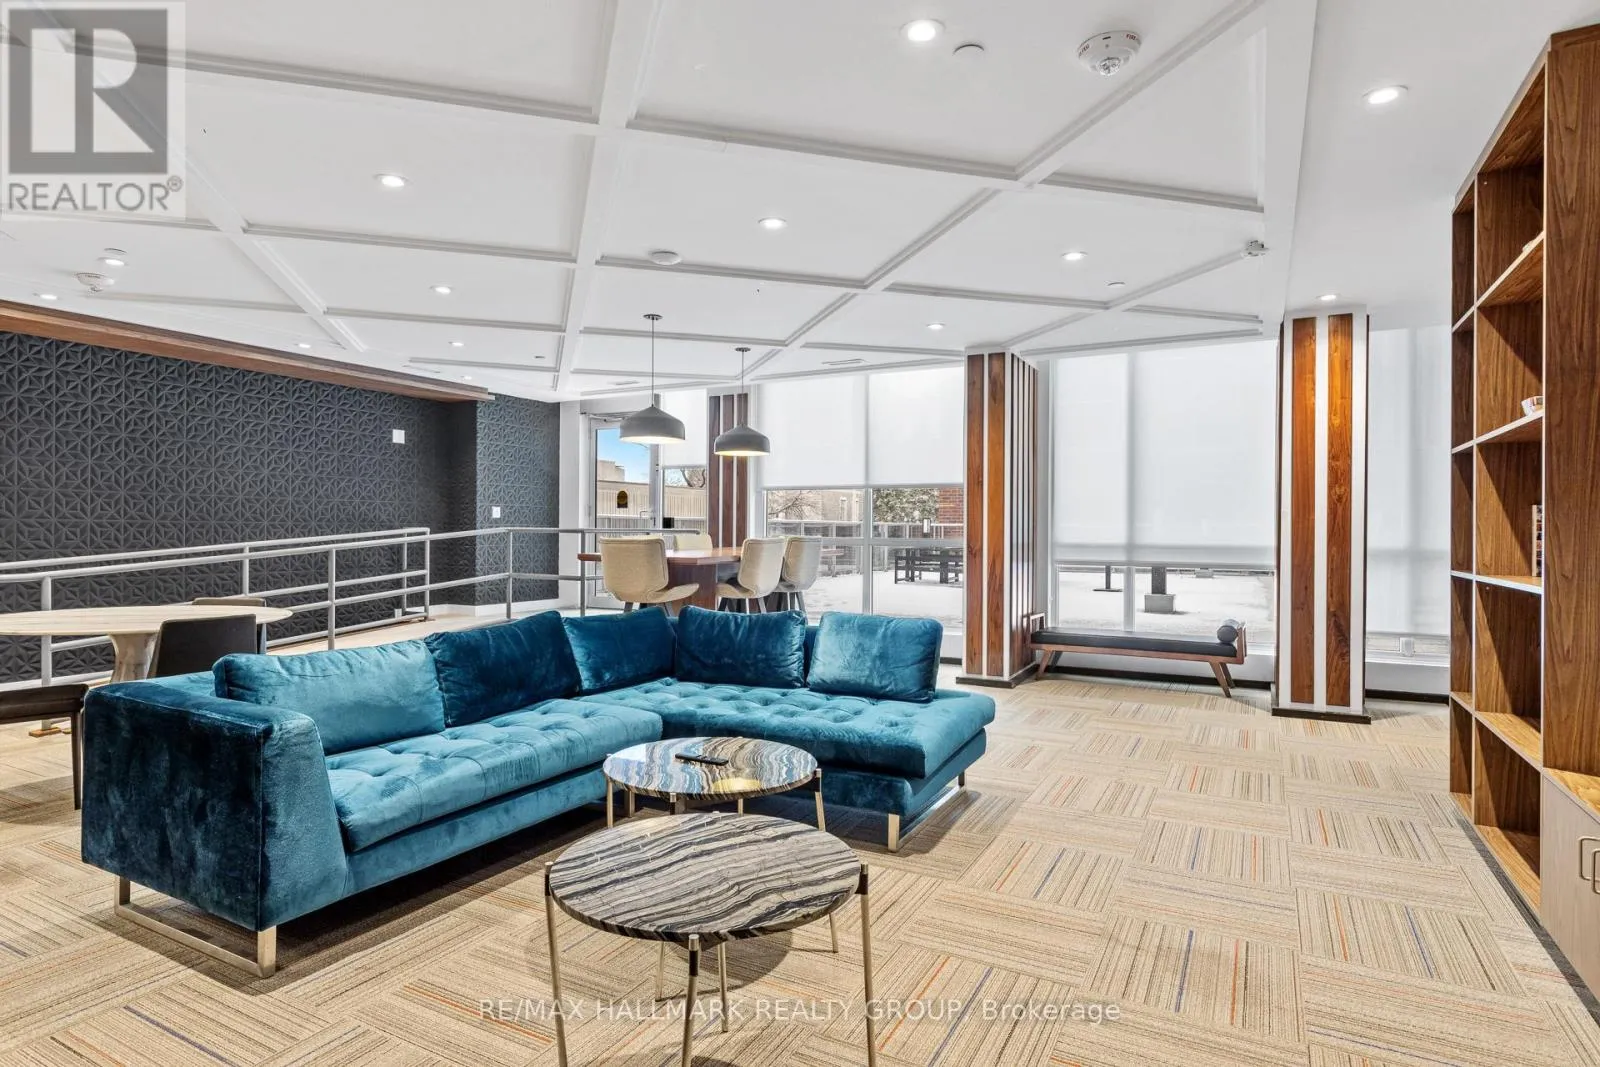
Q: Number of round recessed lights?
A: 13